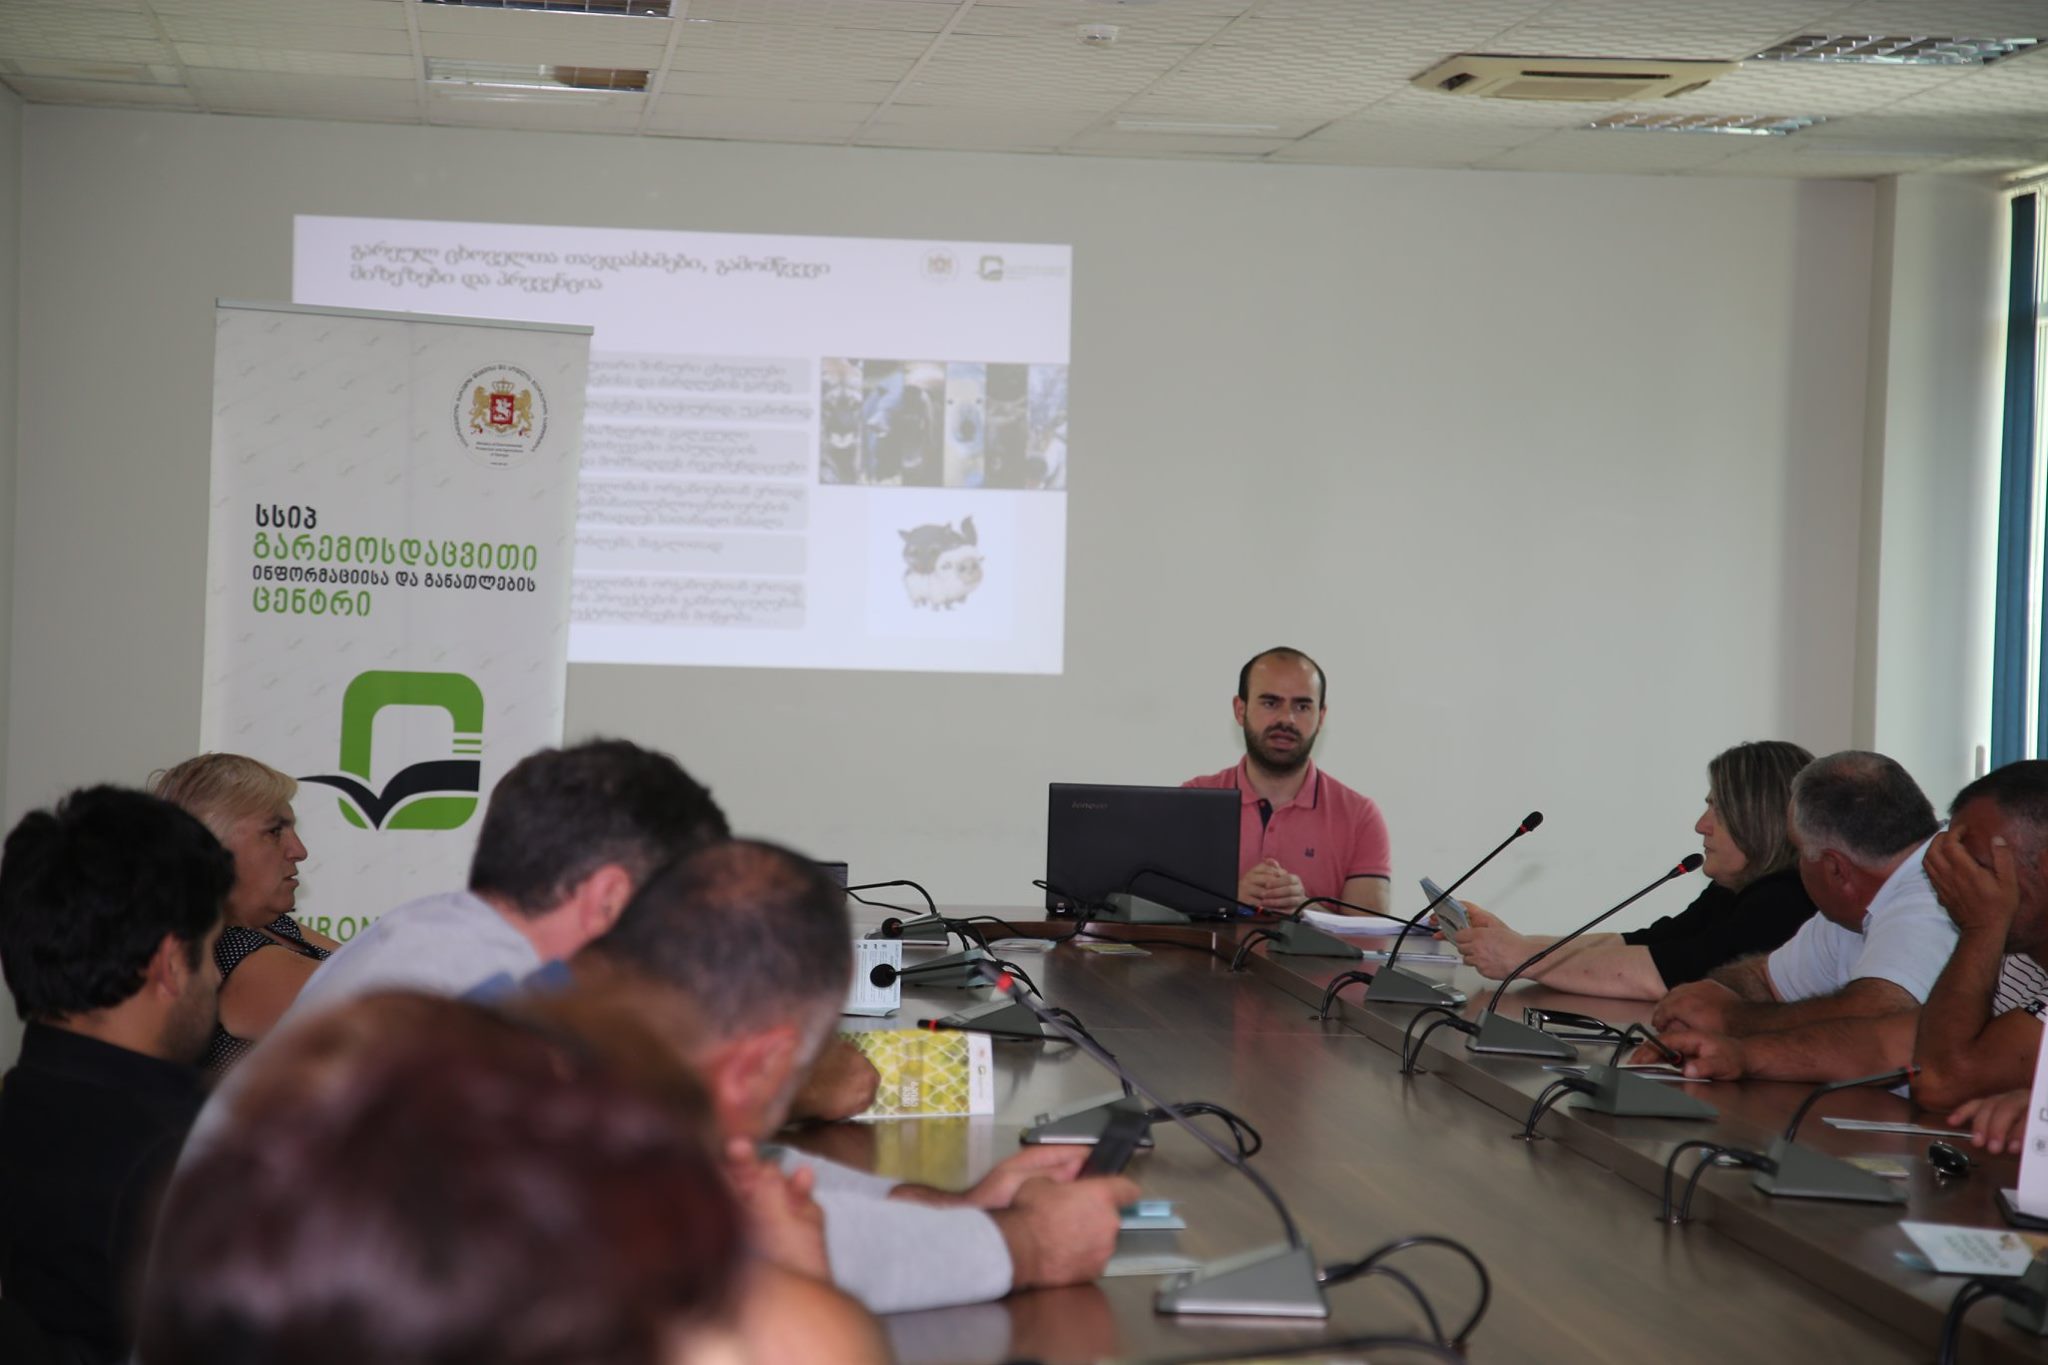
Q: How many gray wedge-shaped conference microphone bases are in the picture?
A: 12